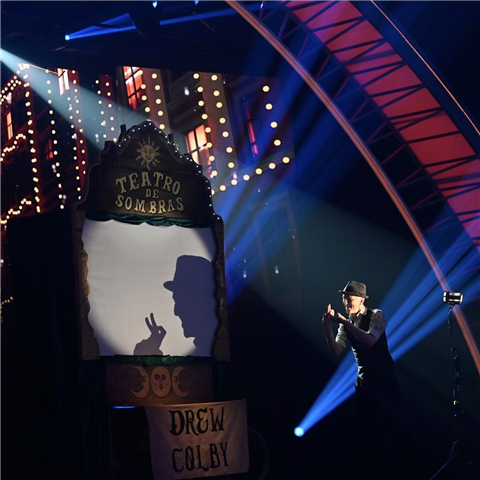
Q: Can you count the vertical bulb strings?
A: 11